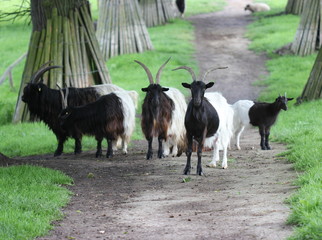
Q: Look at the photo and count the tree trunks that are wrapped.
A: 6